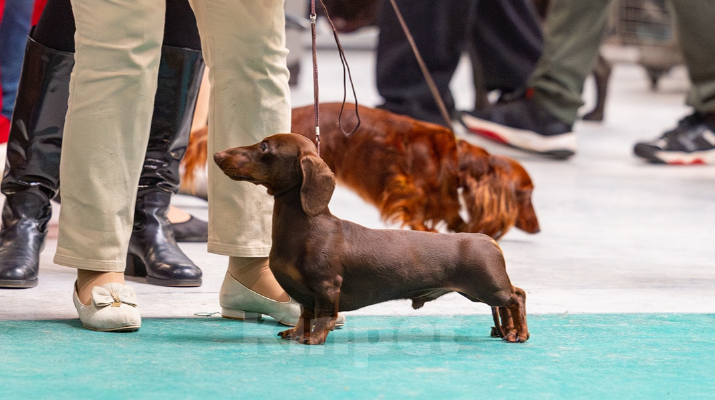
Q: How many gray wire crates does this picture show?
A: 1